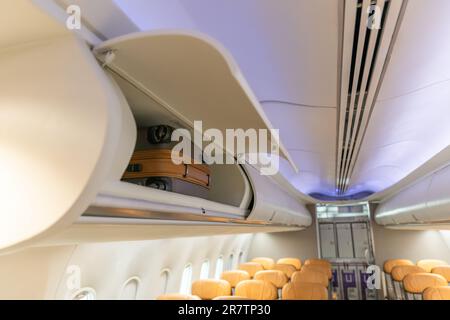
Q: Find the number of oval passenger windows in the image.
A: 8